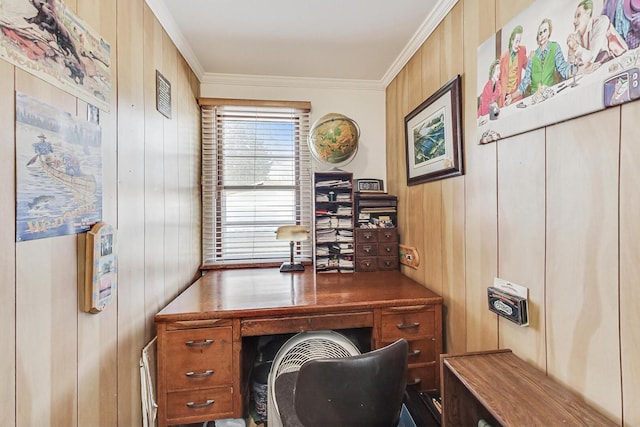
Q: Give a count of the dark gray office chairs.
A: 1